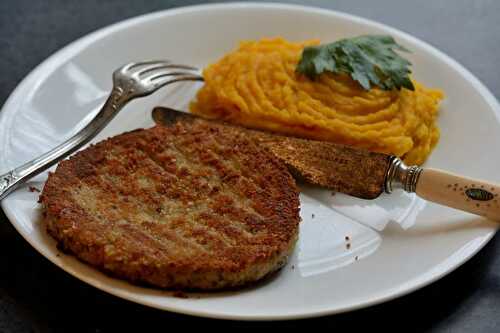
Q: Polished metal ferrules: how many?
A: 1